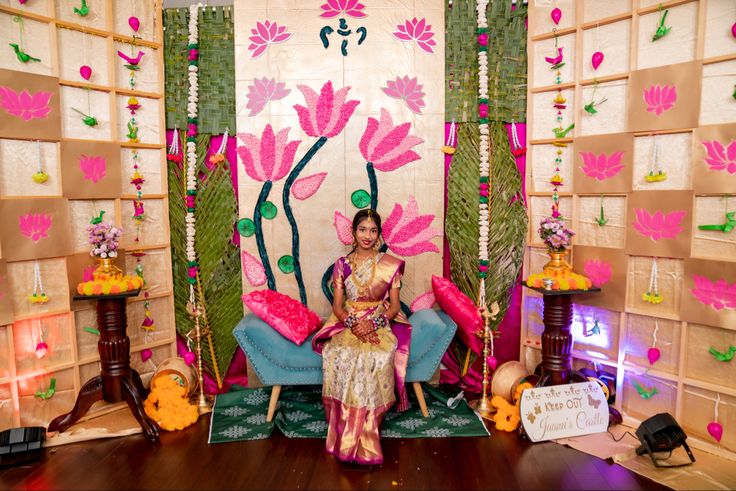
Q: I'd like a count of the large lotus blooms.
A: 4